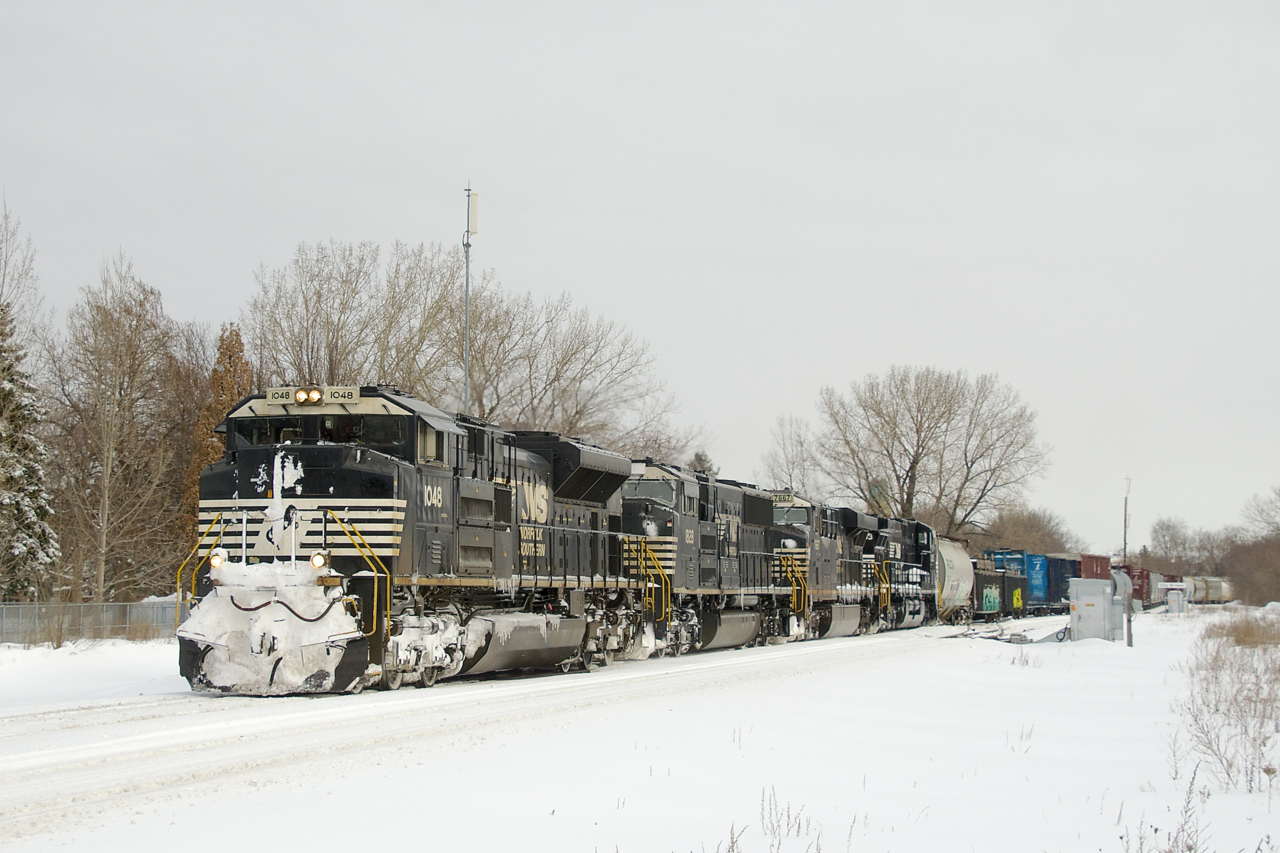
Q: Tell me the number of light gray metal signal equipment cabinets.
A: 2